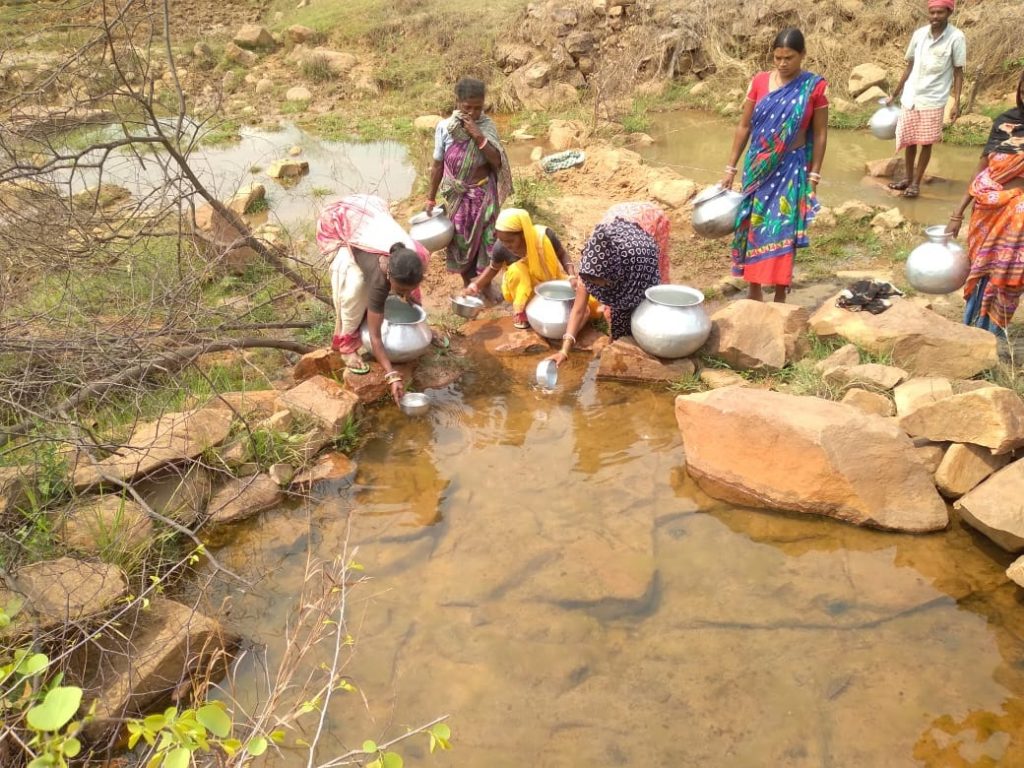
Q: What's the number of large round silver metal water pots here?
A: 7